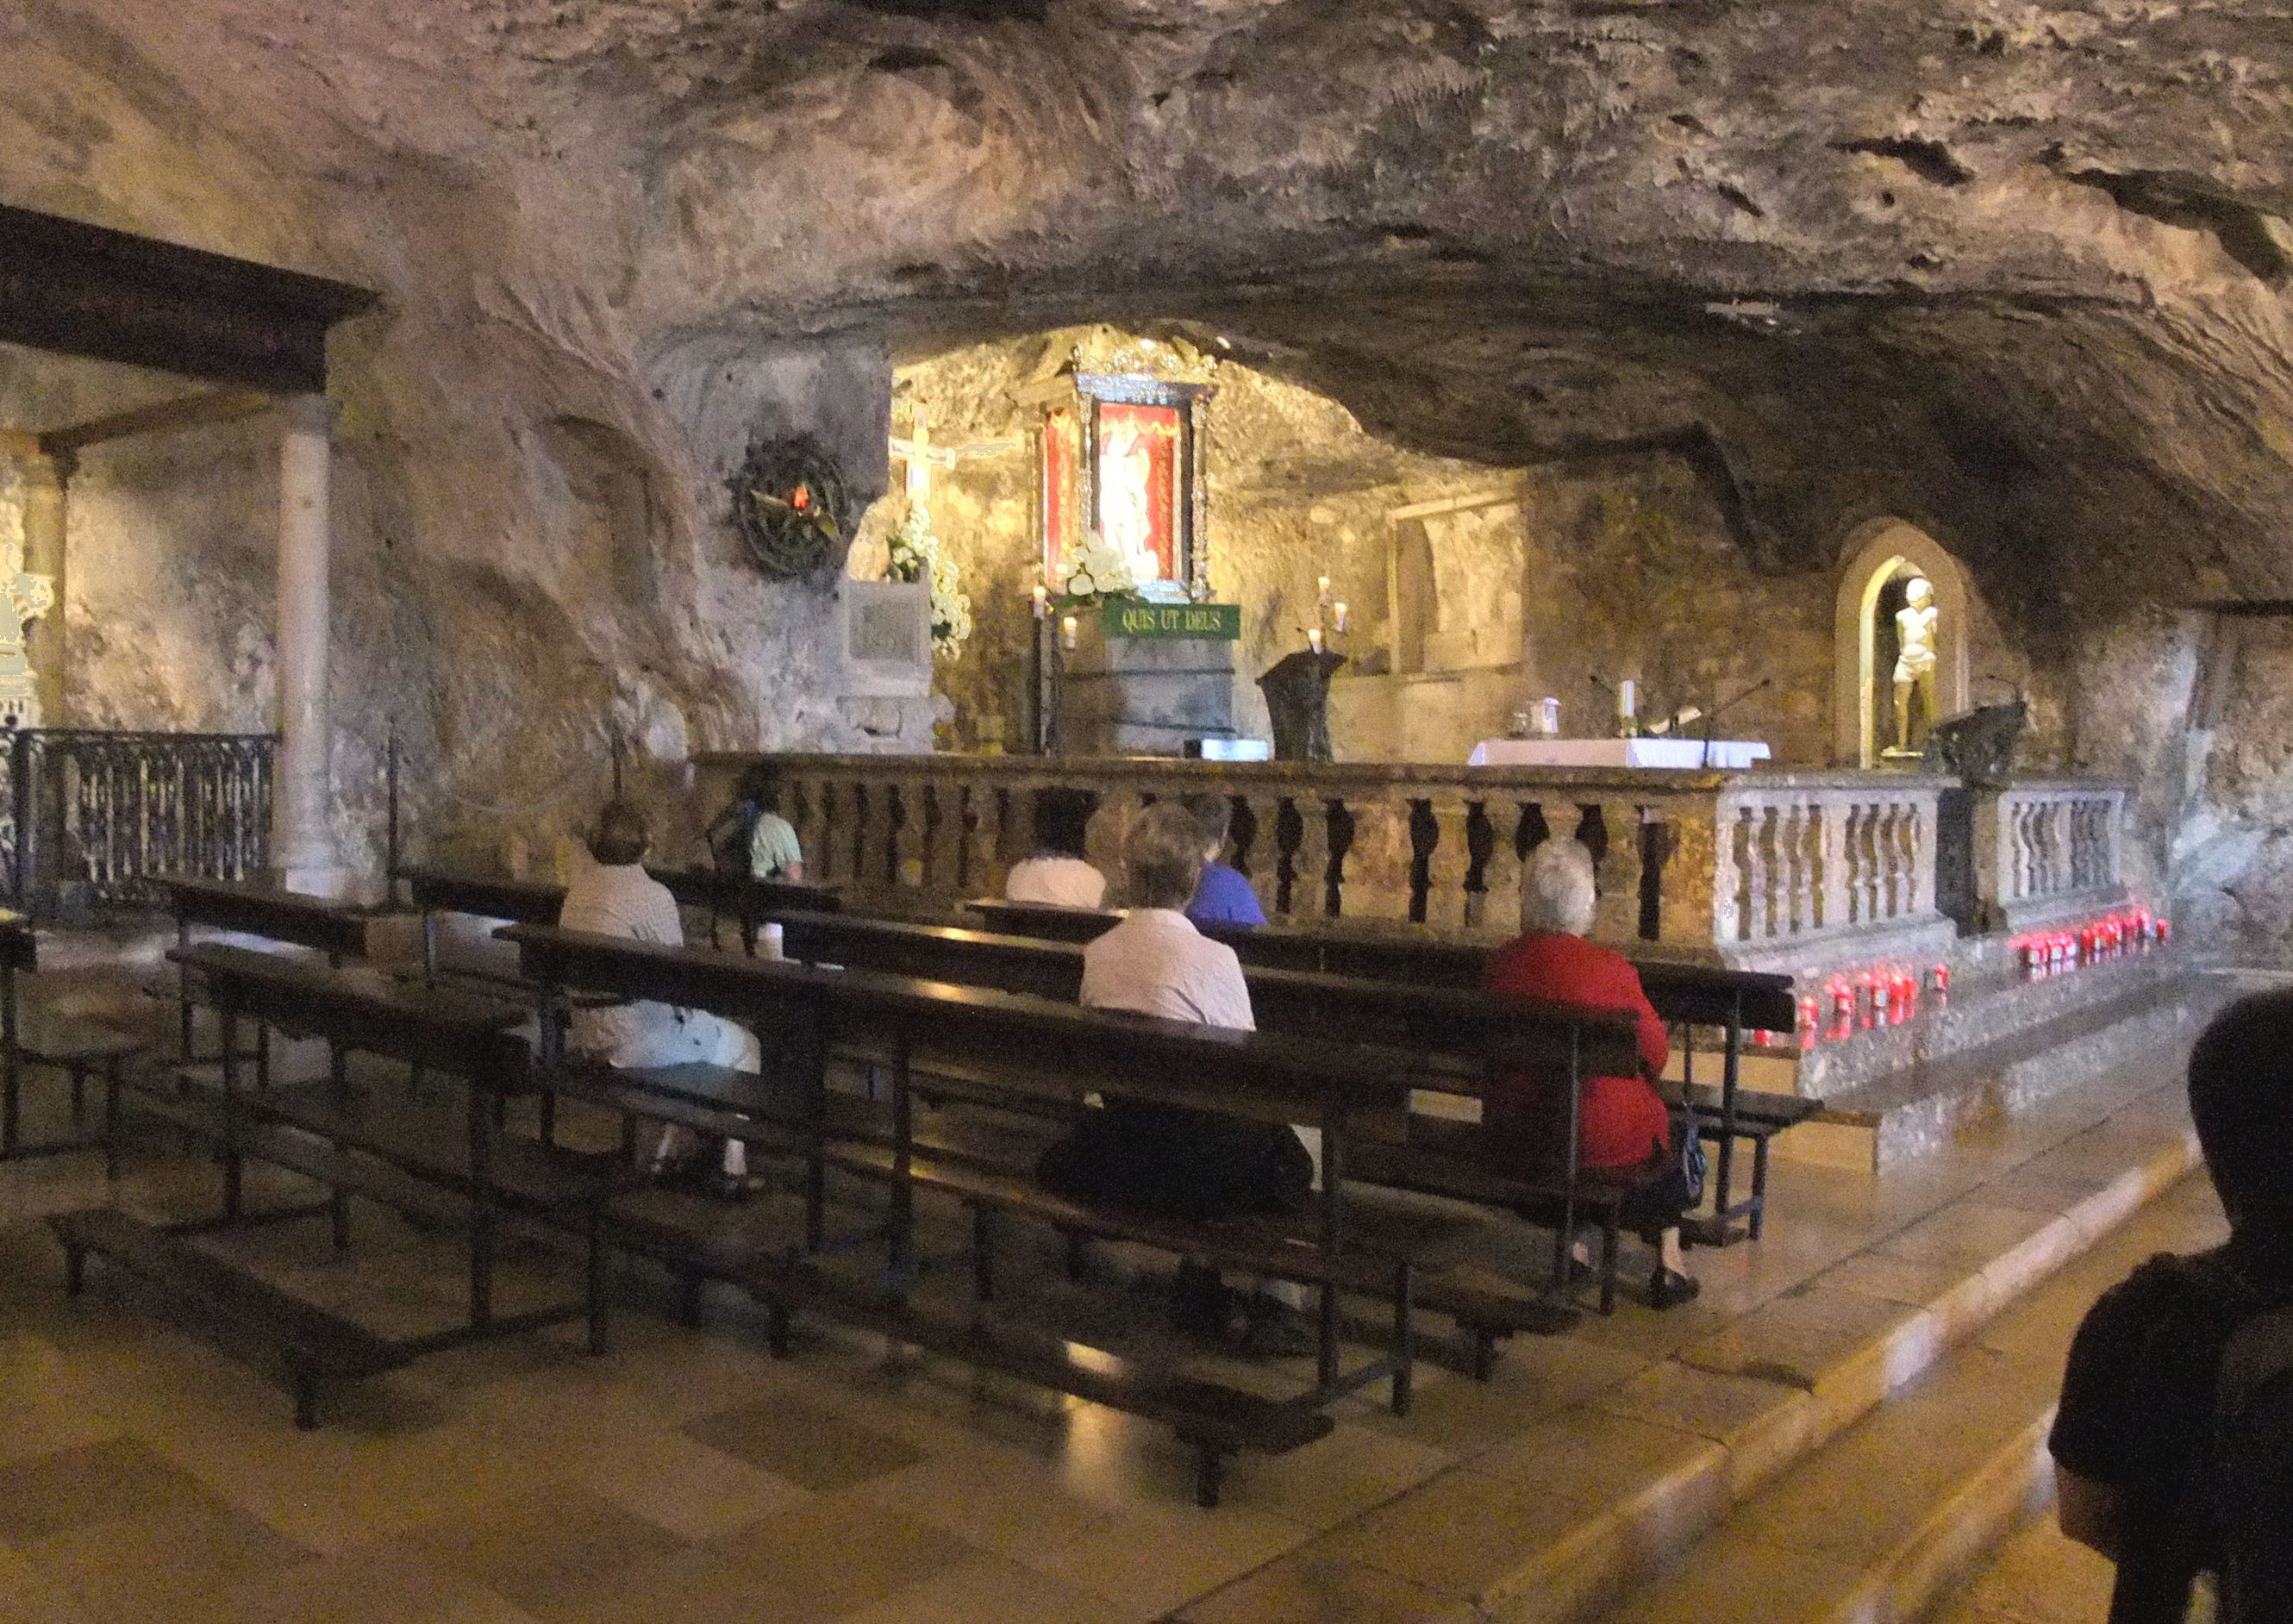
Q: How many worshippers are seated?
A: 6